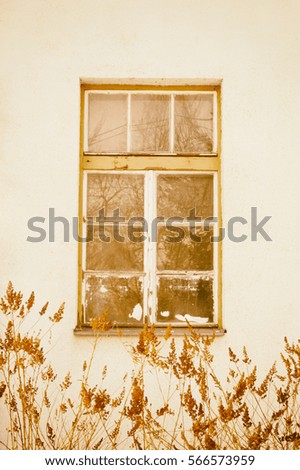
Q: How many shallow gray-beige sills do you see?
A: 1